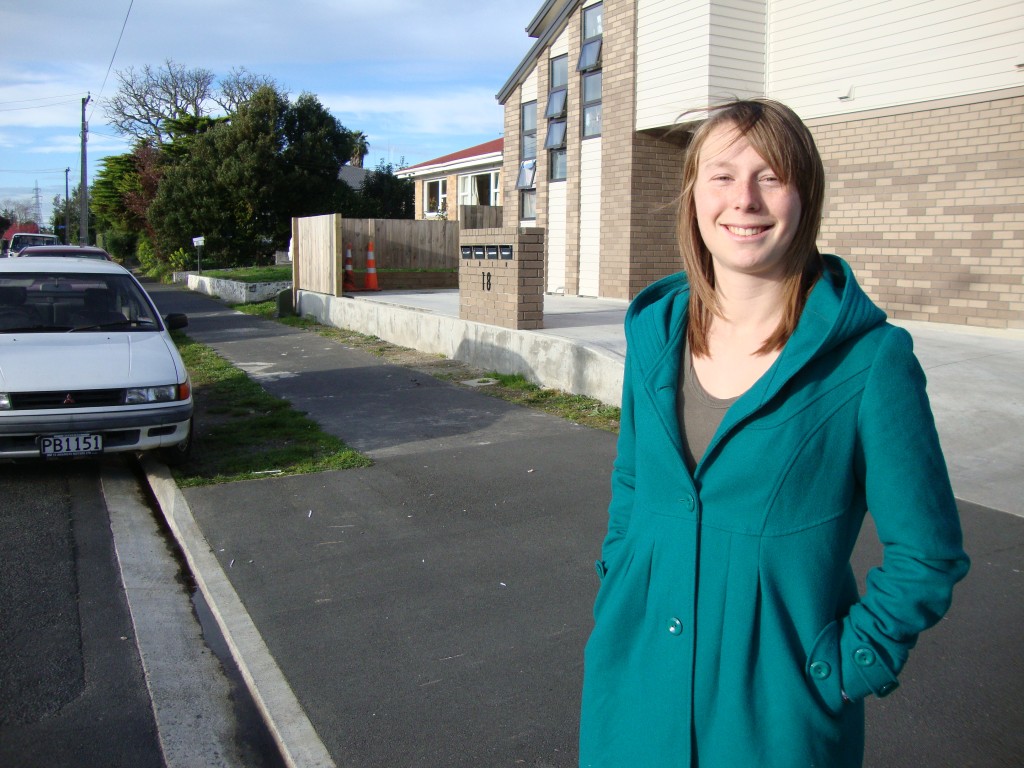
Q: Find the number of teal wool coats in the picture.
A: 1